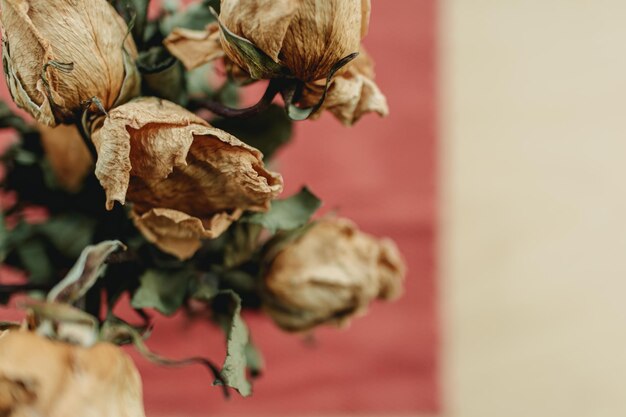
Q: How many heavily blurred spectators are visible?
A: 0